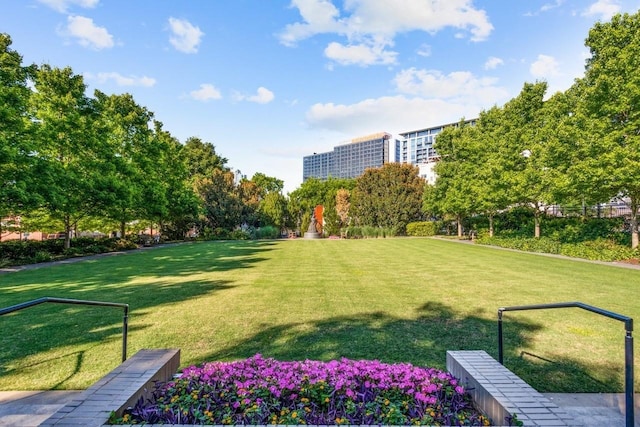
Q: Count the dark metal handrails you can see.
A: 2